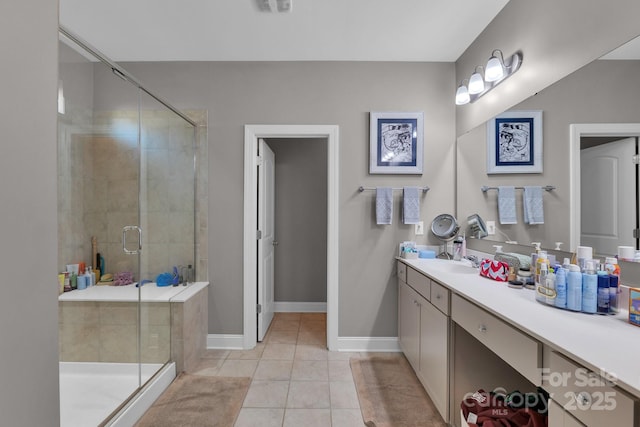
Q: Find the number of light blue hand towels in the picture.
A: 2